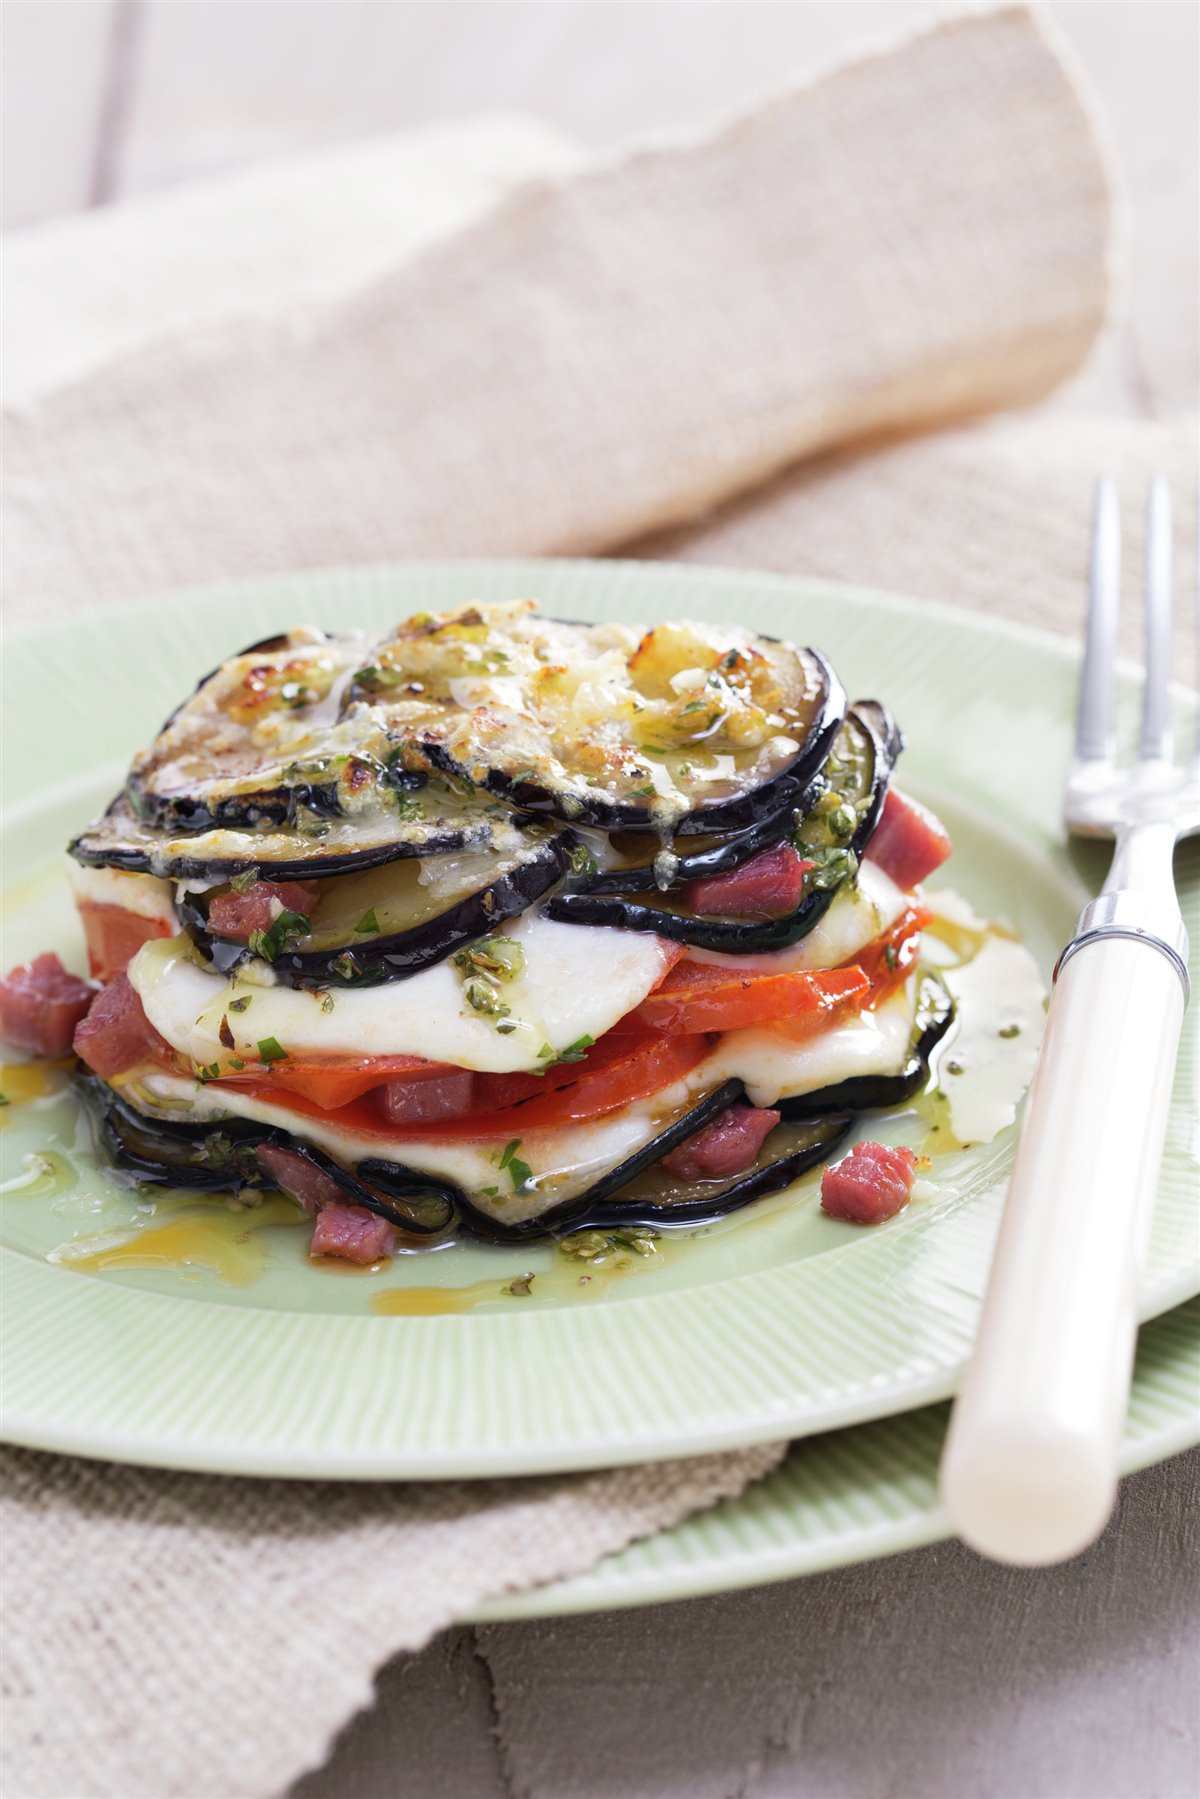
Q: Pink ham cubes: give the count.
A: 10